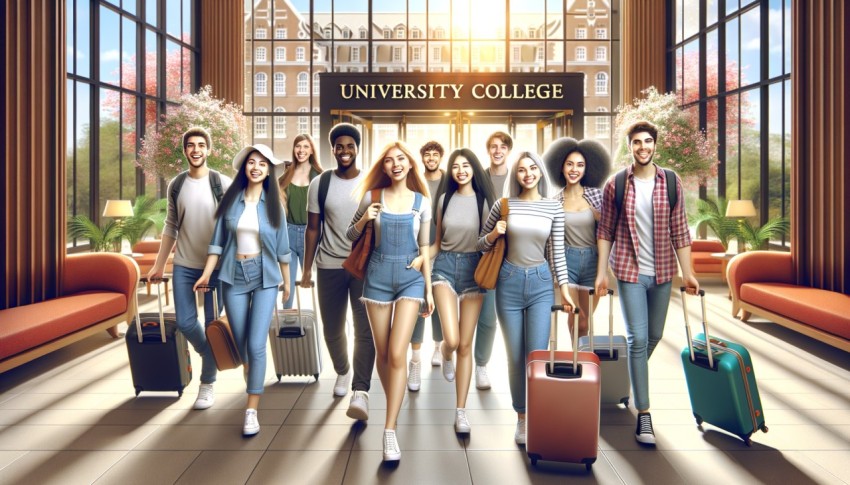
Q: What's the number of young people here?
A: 11